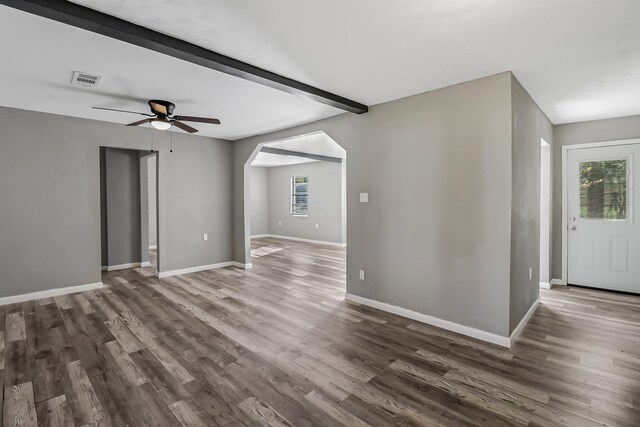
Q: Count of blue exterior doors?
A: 0